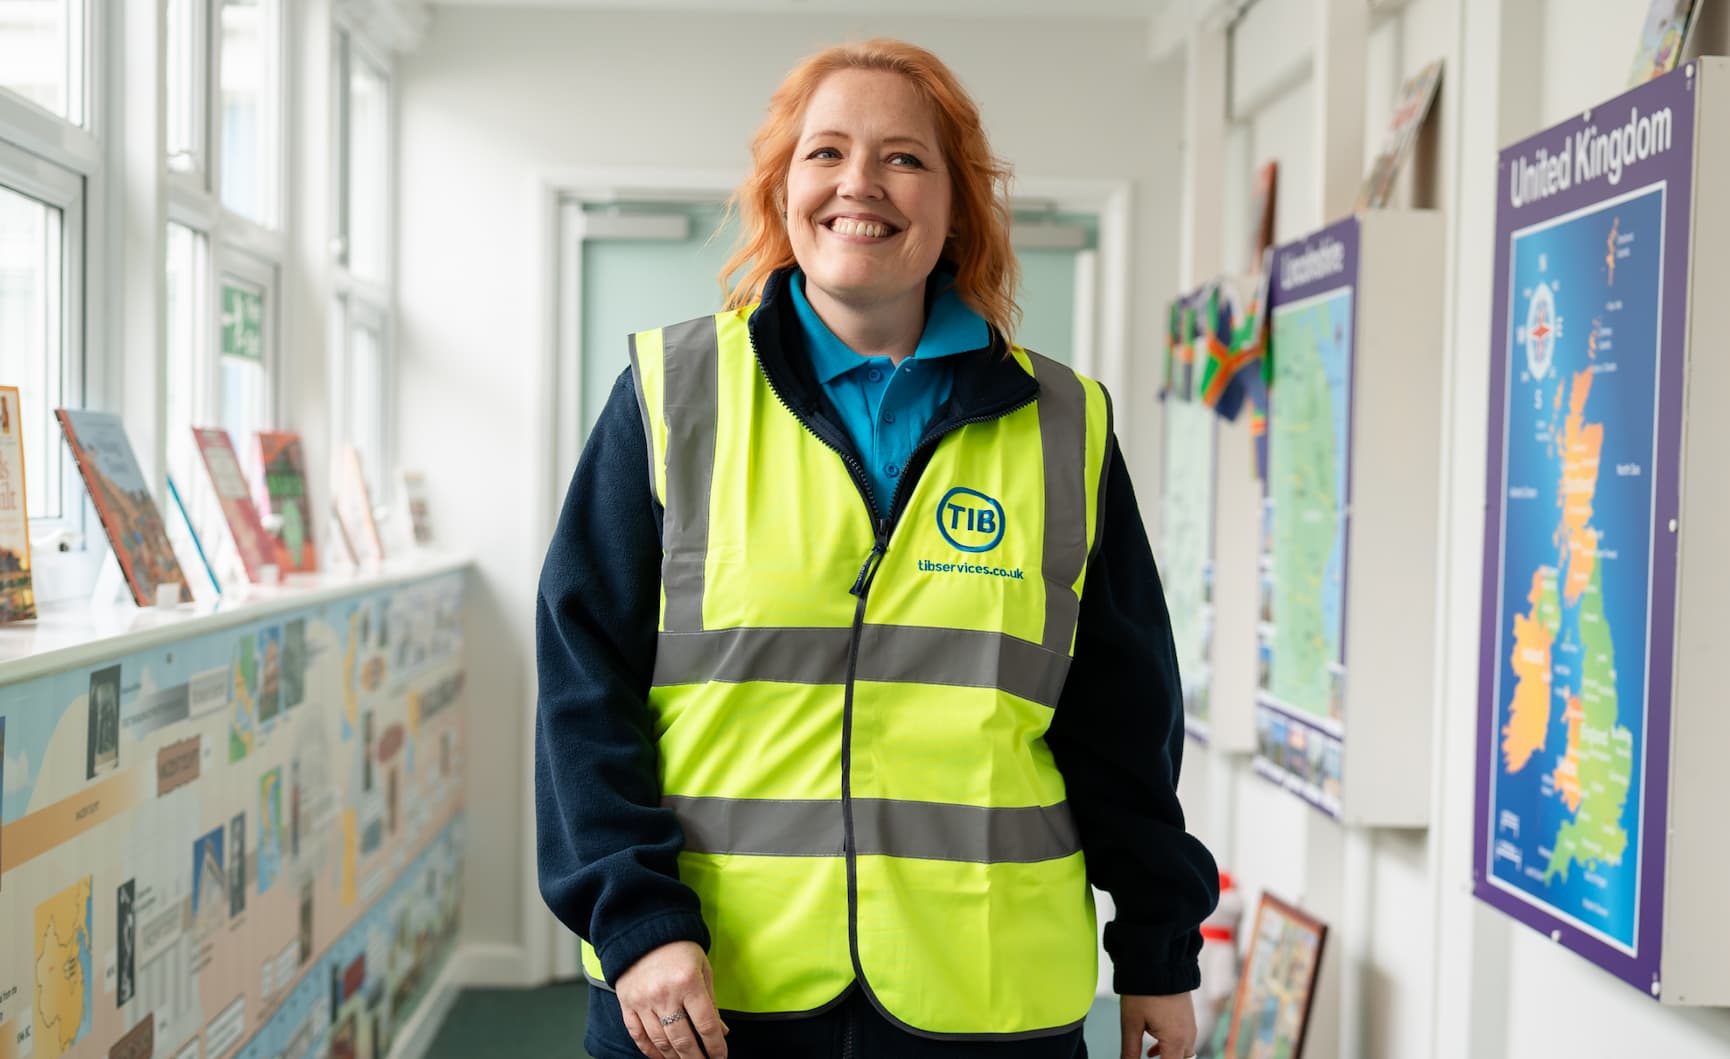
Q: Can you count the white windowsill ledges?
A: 1